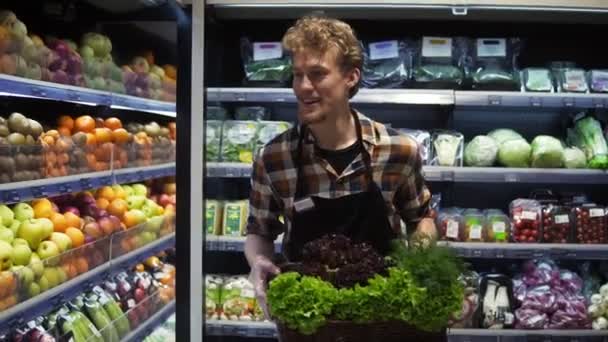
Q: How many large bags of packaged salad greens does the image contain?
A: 4